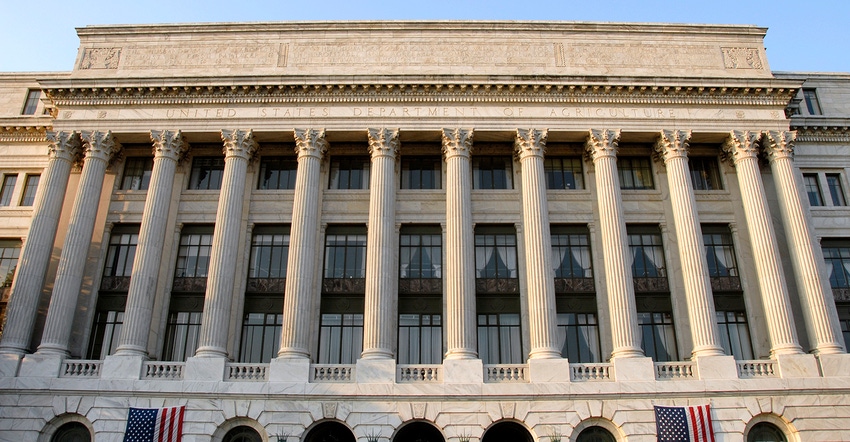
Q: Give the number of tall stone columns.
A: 12